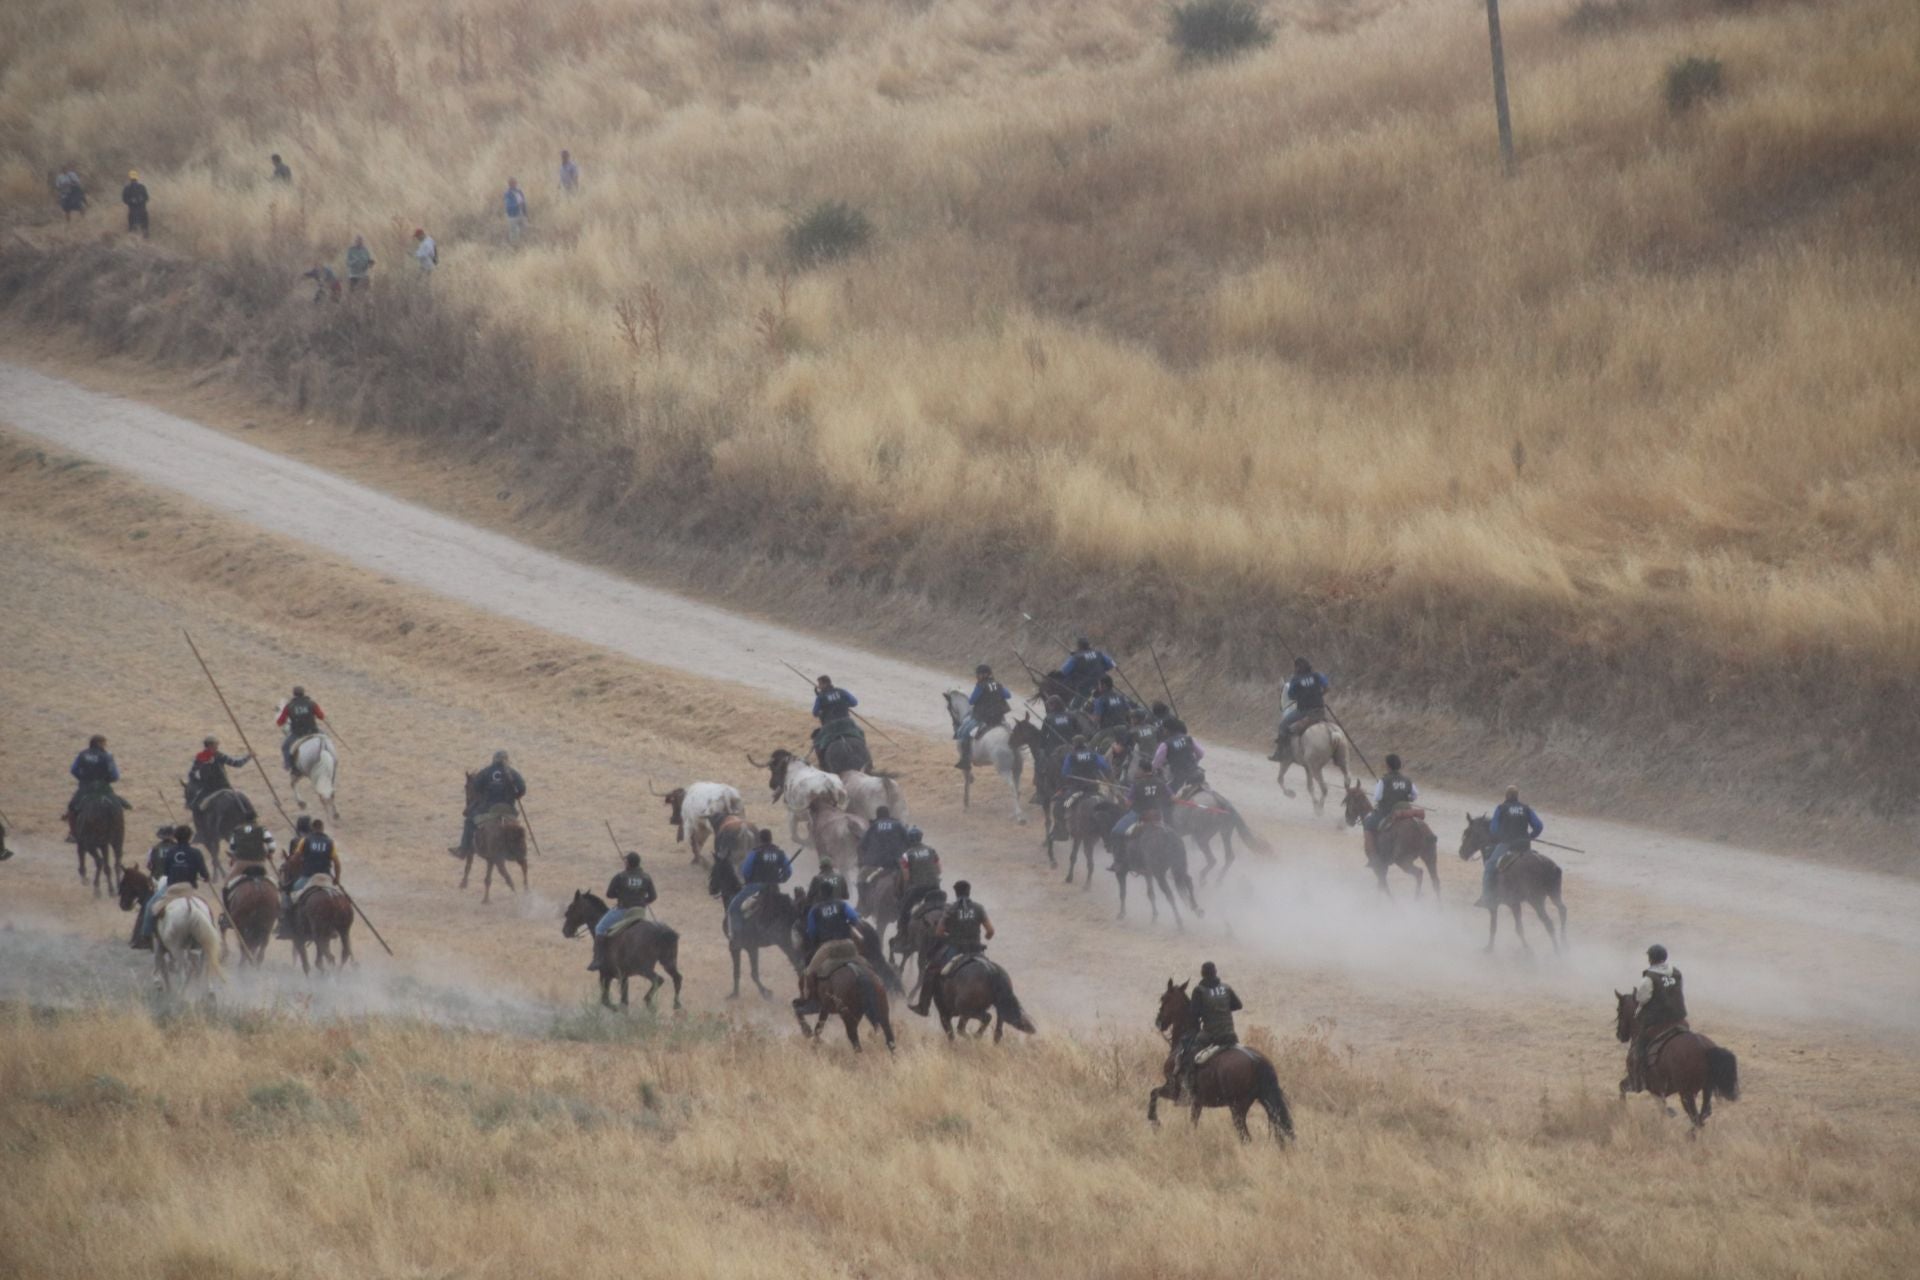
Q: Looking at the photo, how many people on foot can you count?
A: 8